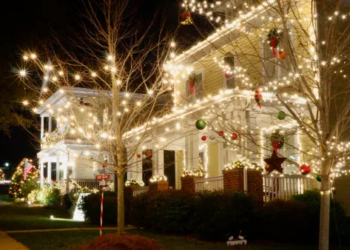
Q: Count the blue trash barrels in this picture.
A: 0